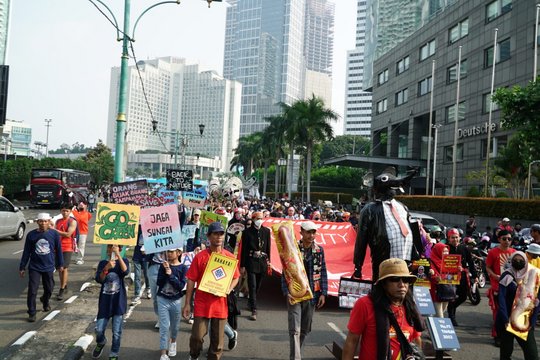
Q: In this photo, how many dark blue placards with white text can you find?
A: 2